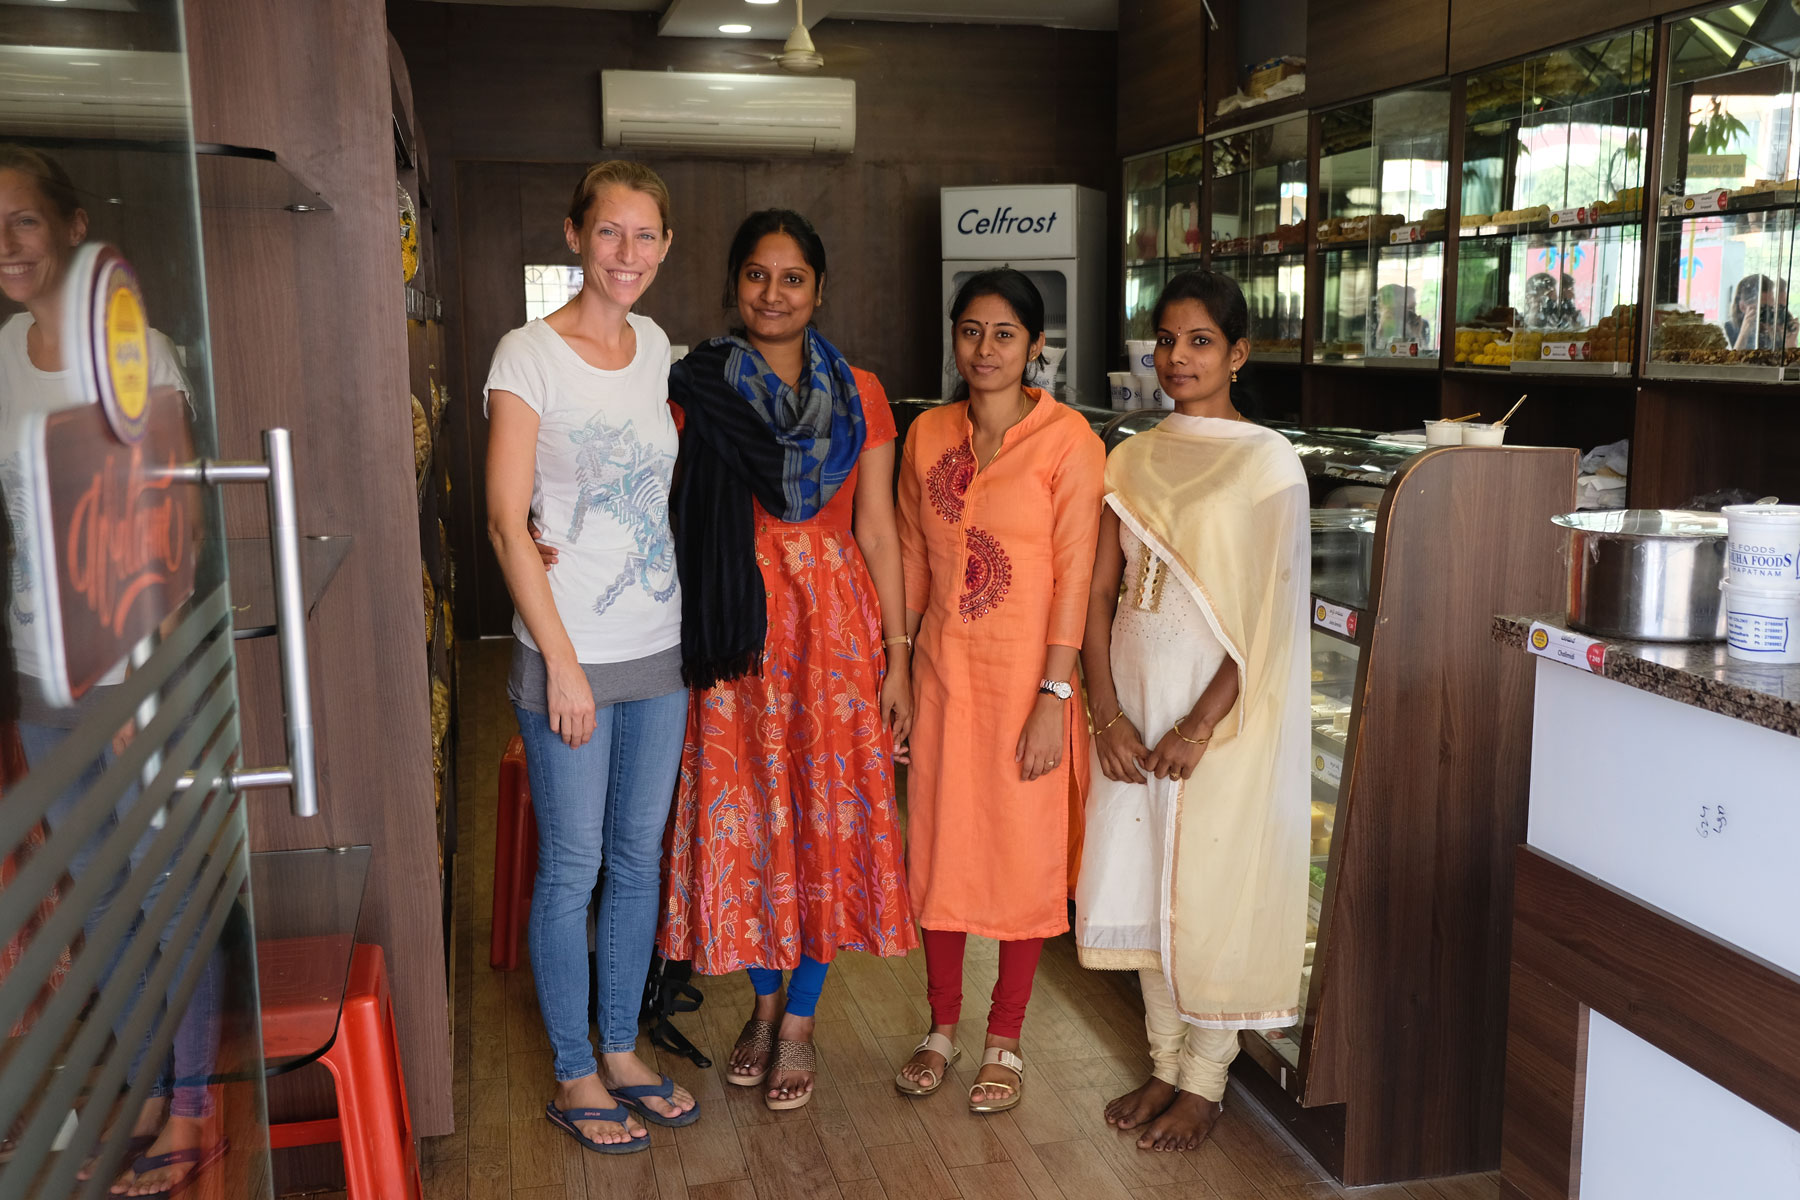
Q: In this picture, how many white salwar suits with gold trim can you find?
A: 1